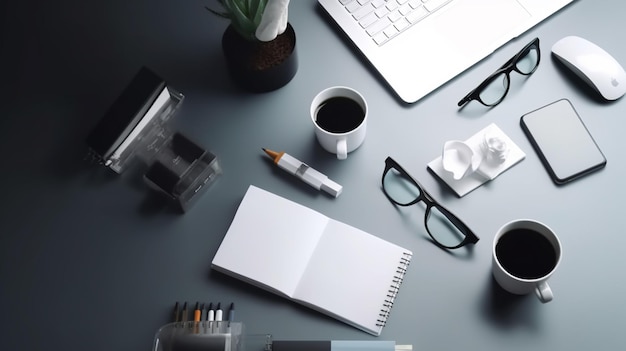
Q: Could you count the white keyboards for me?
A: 1